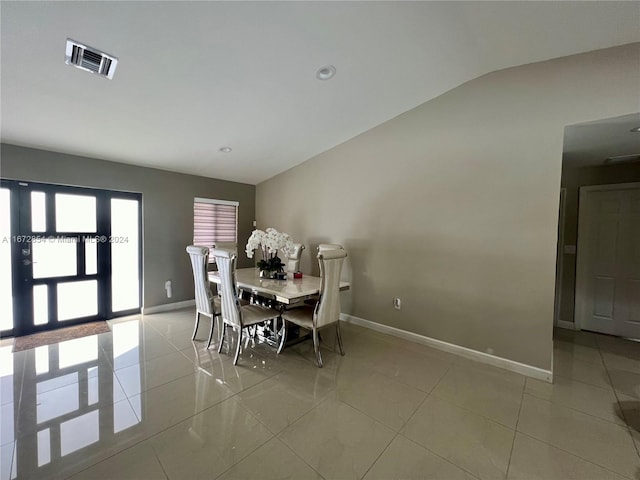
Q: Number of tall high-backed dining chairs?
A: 6